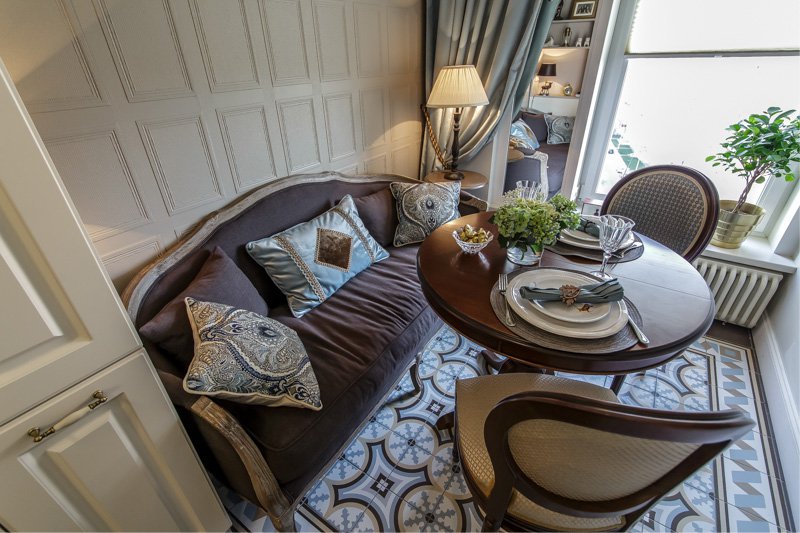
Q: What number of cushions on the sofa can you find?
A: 5